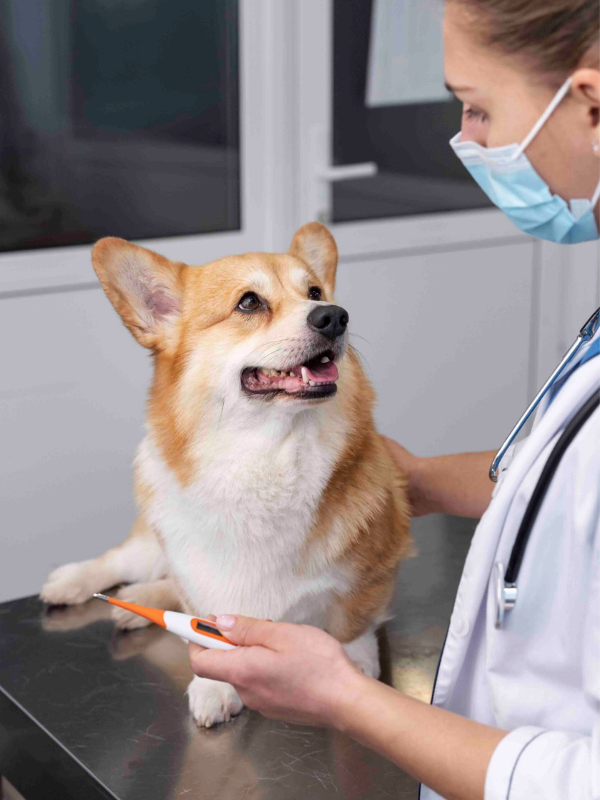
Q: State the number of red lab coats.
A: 0